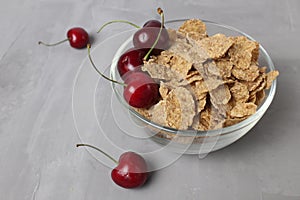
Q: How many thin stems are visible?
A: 5